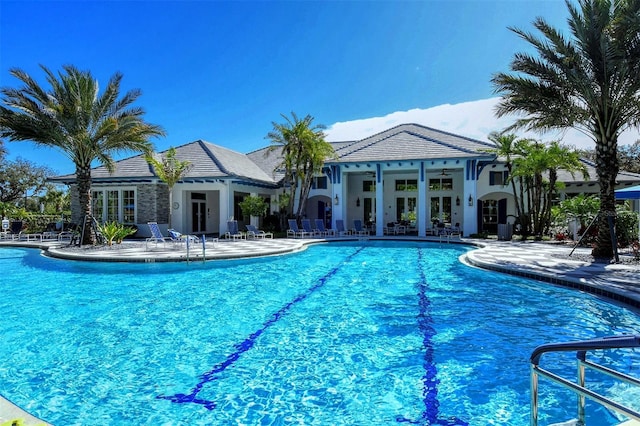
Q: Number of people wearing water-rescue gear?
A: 0